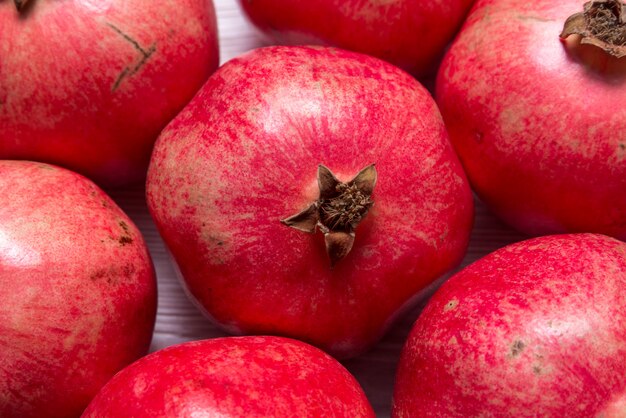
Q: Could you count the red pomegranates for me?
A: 7